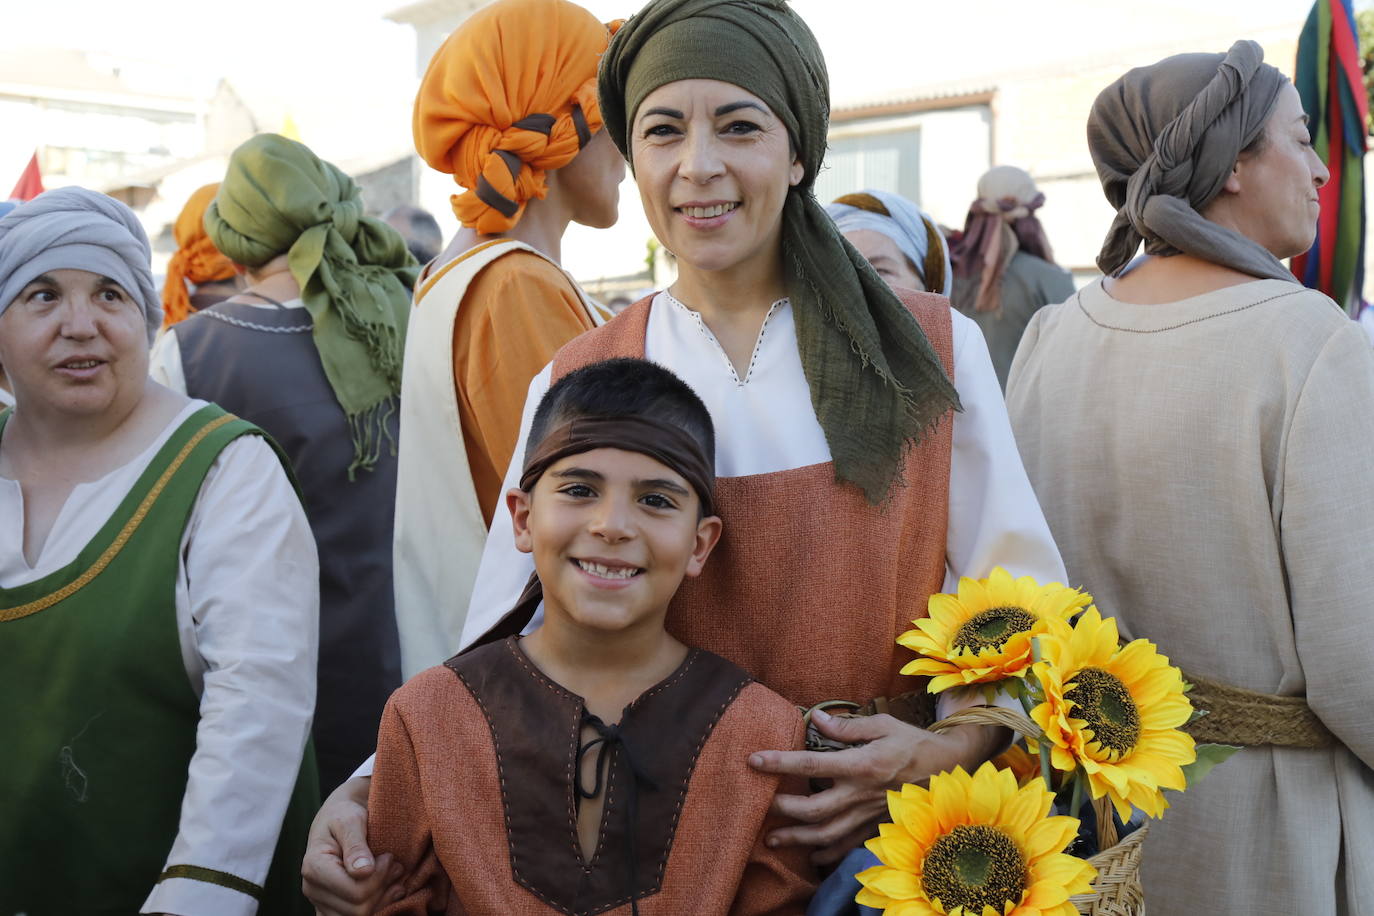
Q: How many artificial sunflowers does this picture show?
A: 3